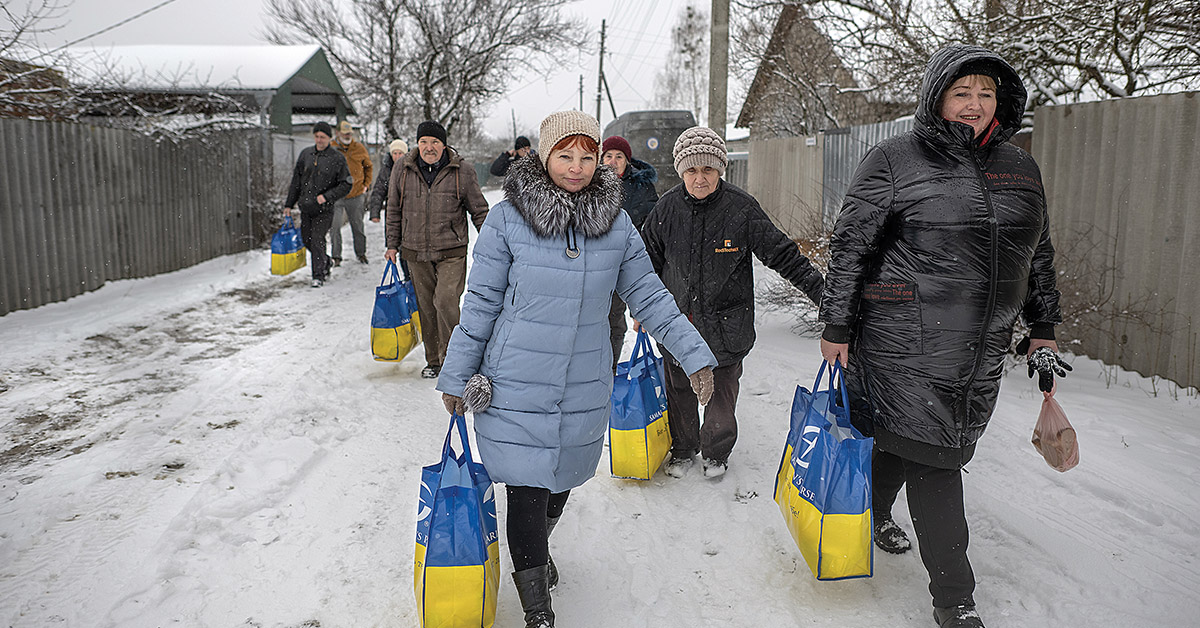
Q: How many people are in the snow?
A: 9